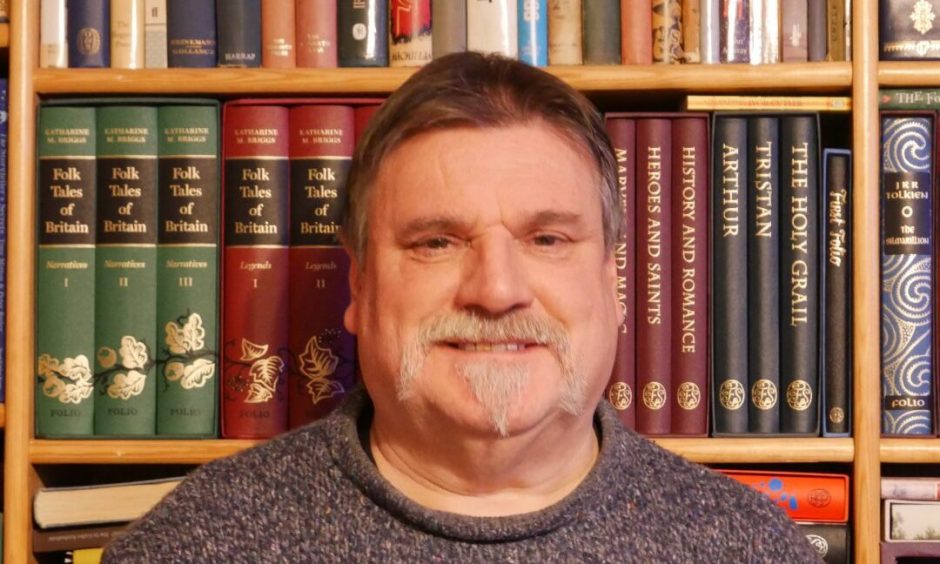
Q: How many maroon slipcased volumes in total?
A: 3